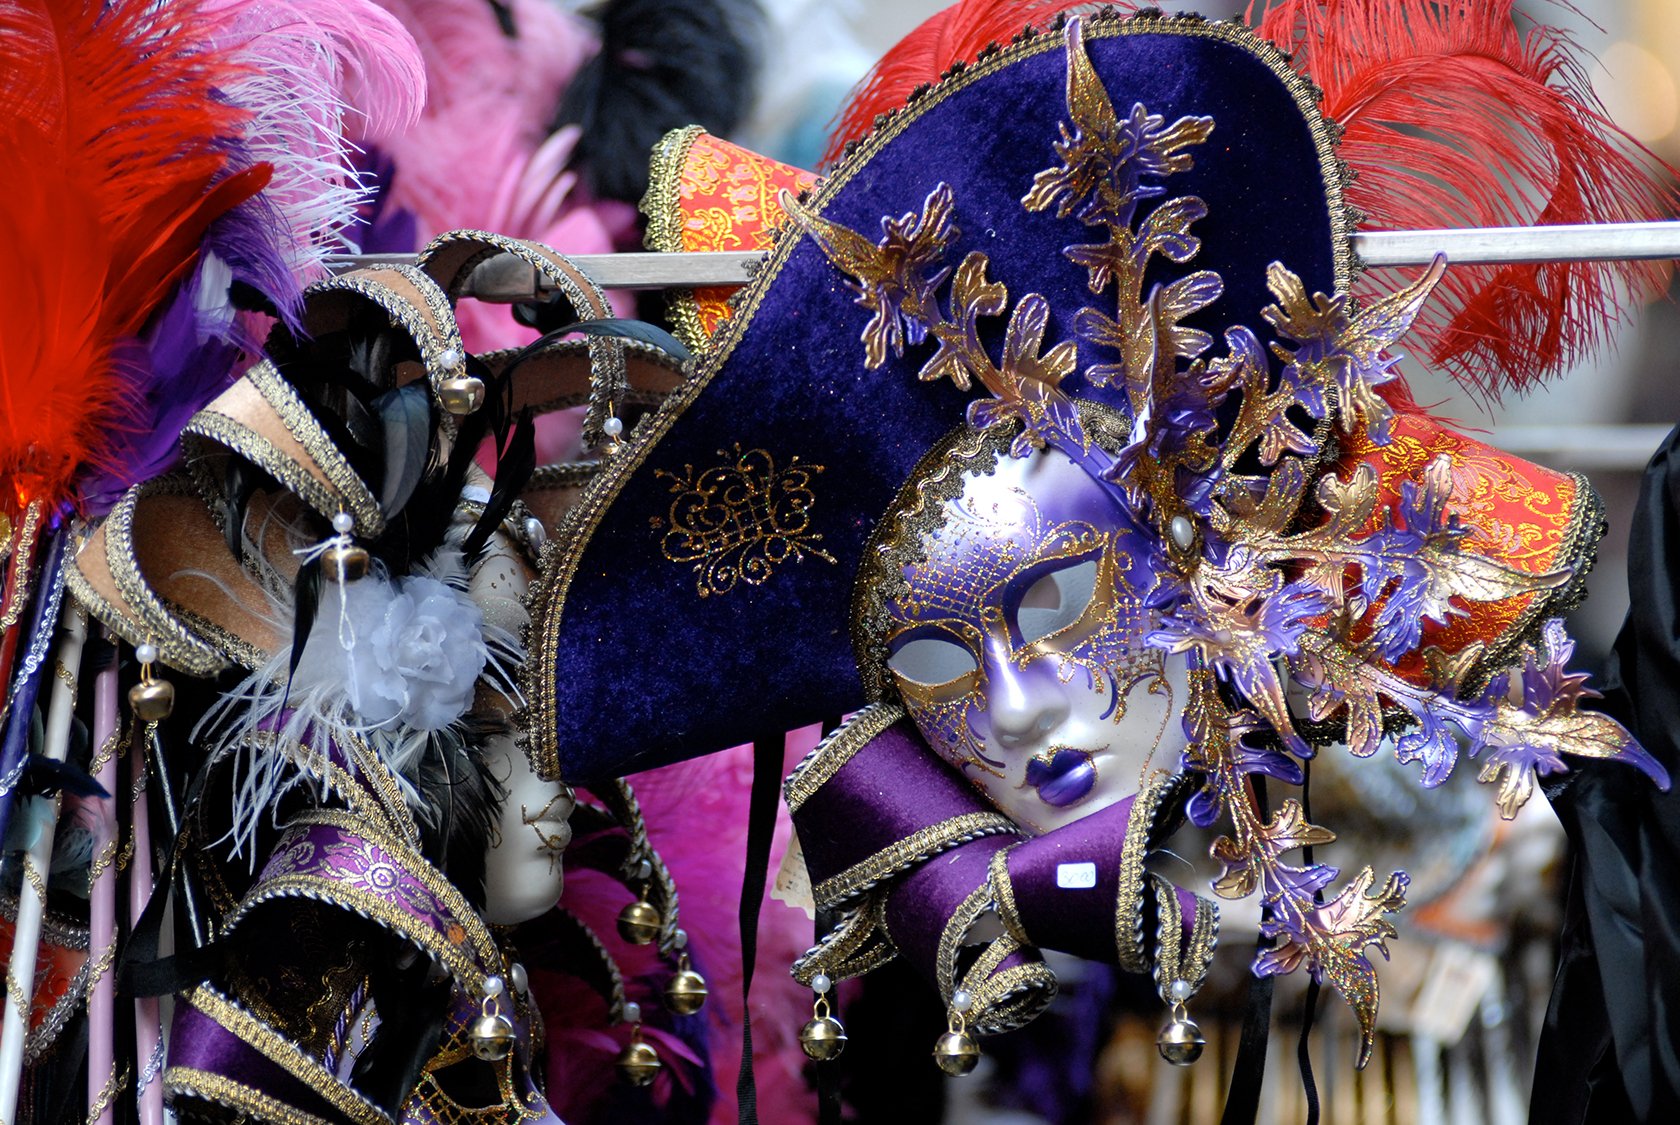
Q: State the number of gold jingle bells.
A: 10